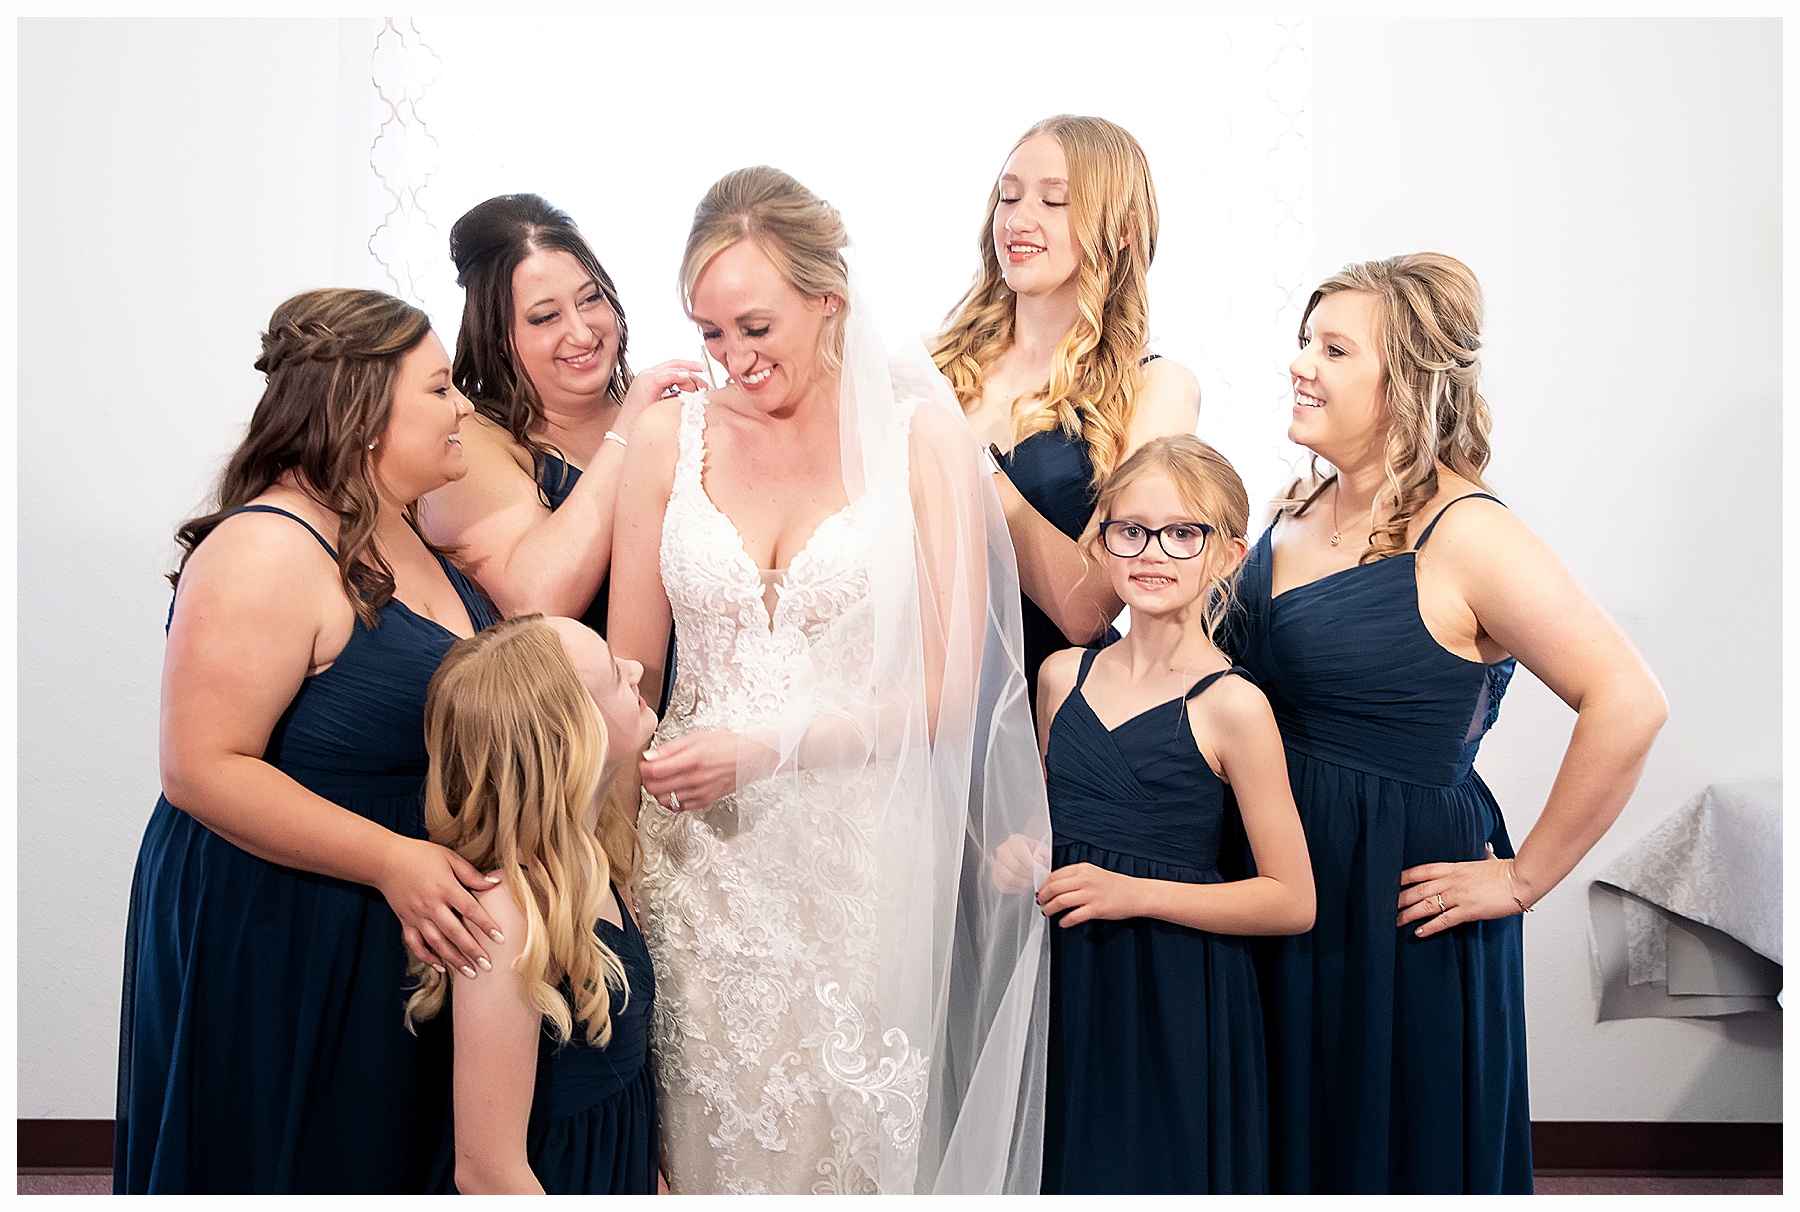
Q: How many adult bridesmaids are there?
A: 4